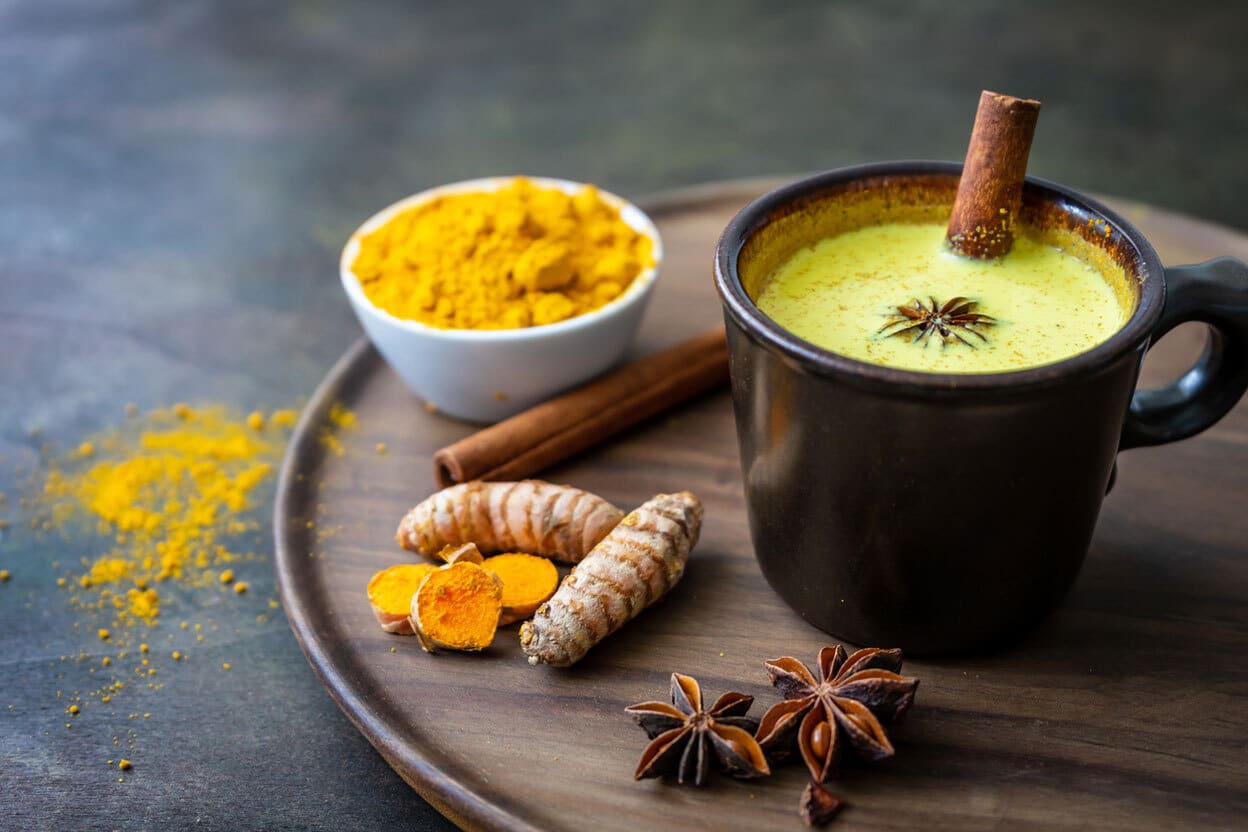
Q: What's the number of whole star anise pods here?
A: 3